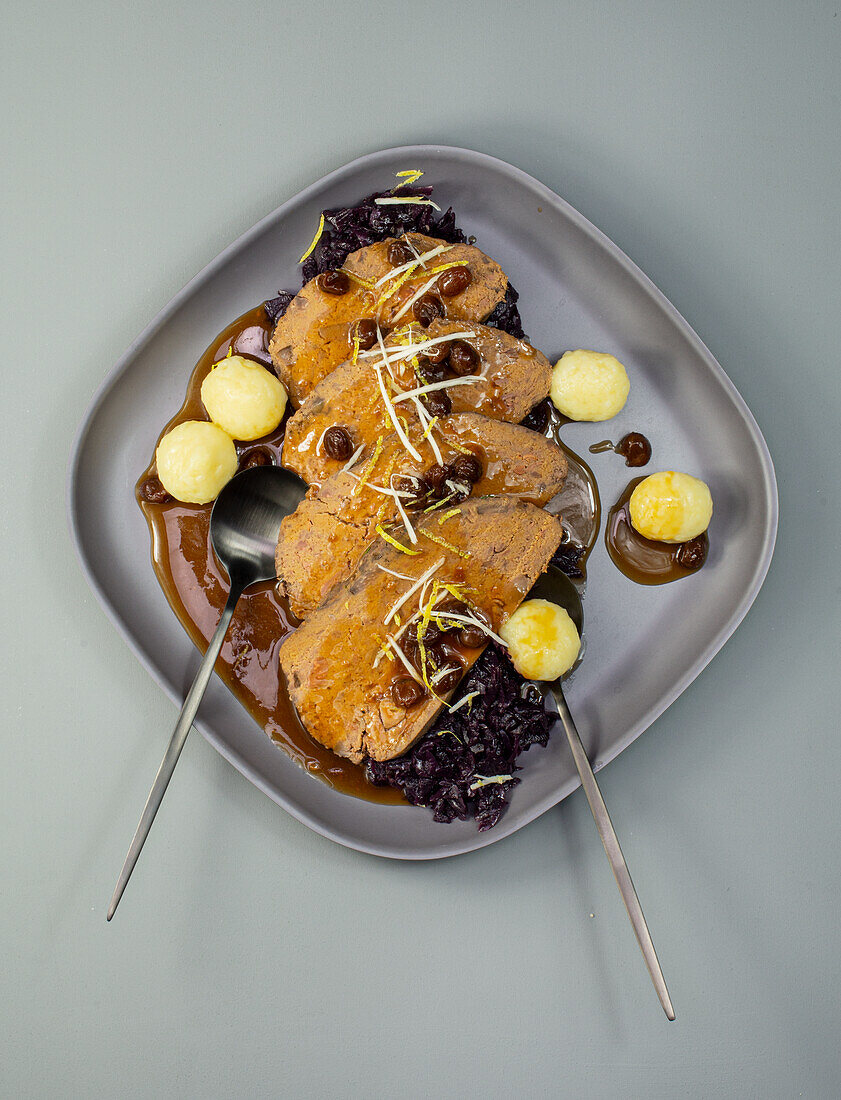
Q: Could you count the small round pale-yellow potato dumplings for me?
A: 5